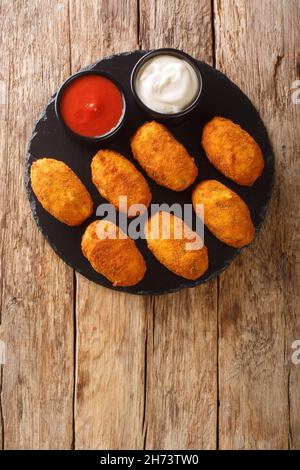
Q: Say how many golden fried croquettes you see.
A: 7